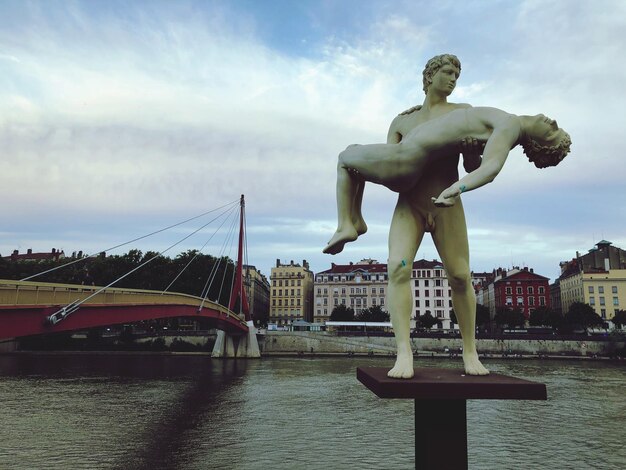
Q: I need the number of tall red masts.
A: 1